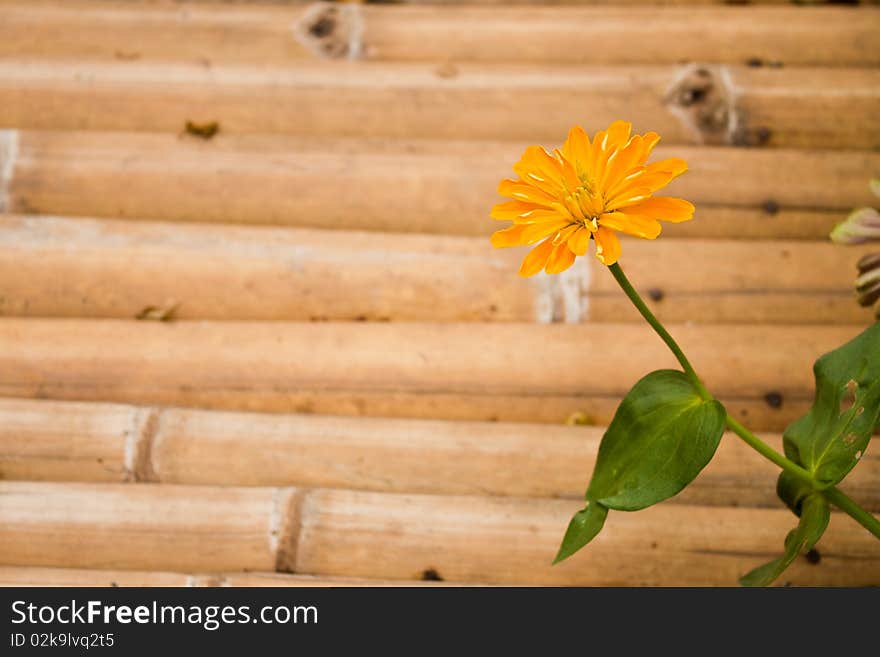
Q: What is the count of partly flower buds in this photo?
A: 2